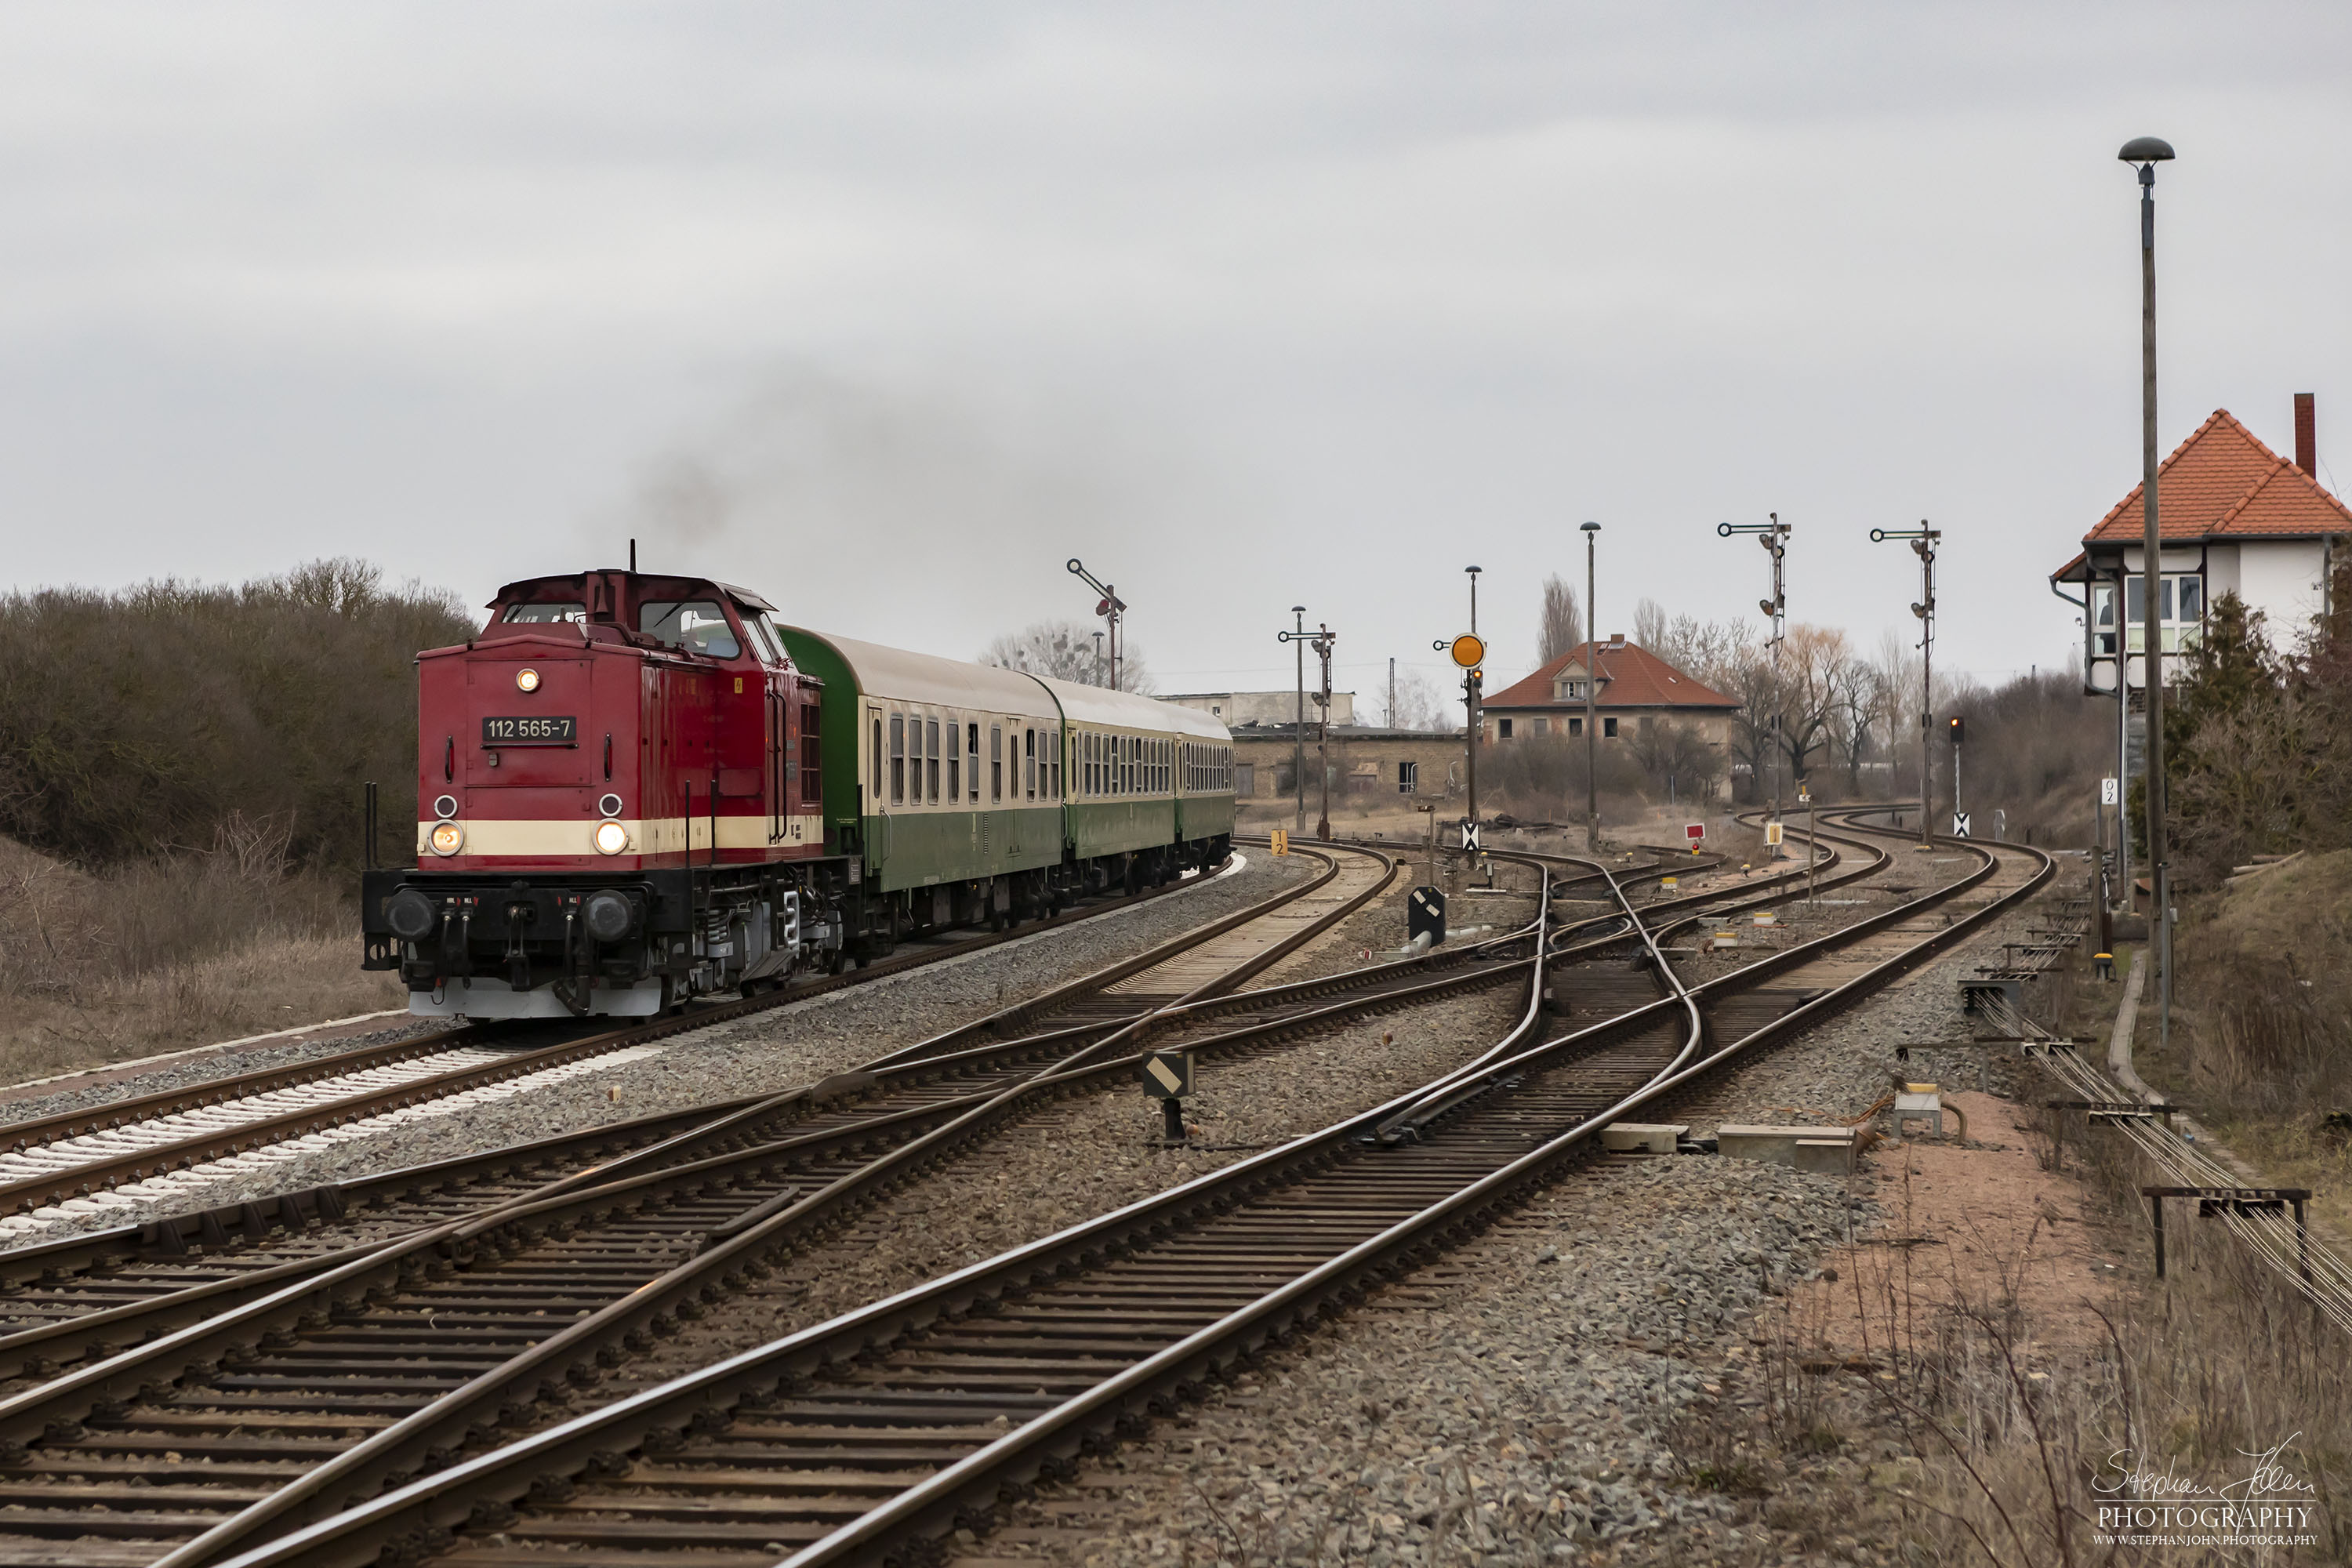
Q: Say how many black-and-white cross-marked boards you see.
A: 2